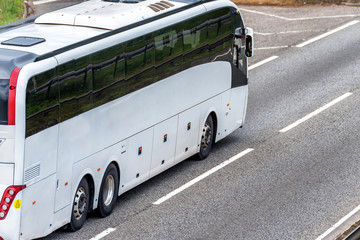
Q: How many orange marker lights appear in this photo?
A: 7